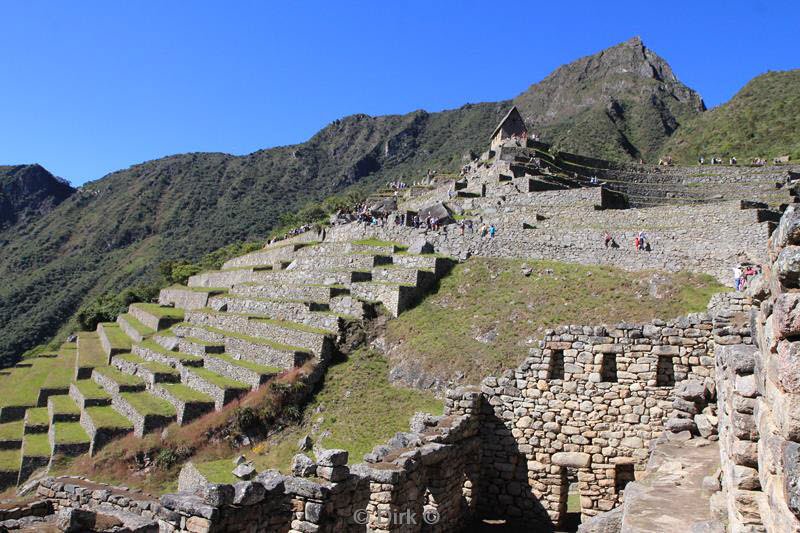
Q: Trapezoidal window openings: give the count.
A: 3